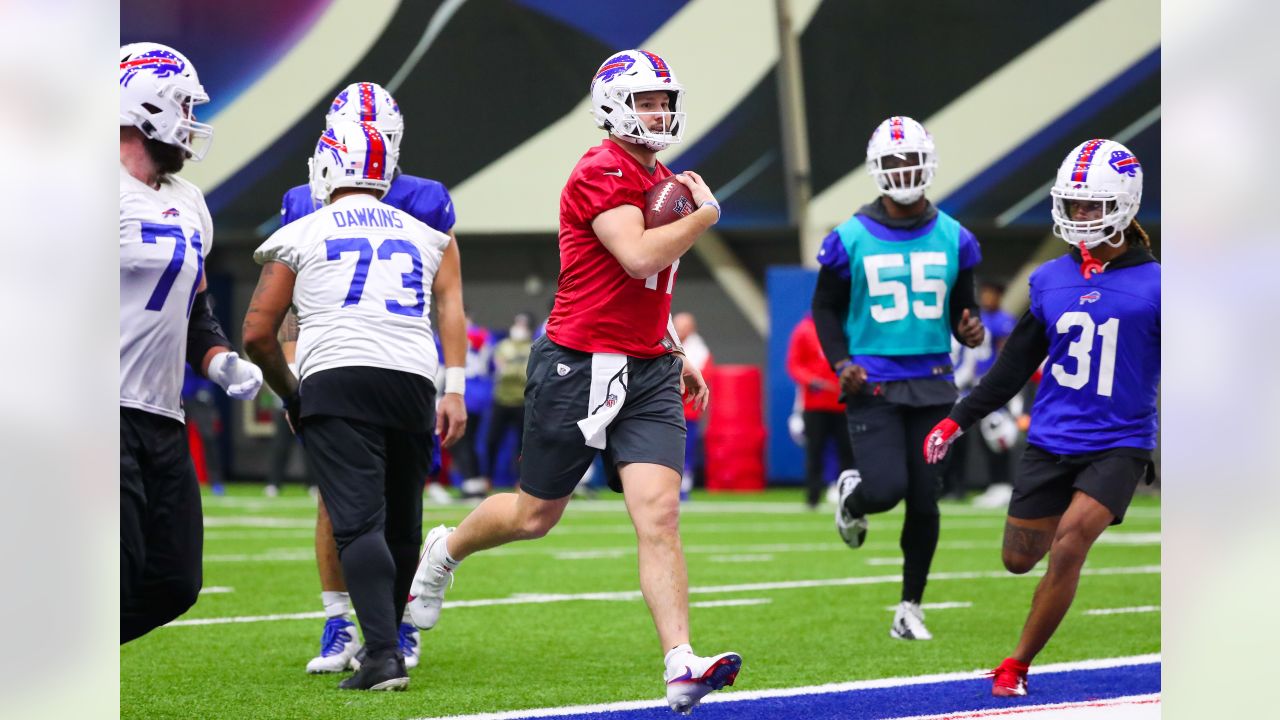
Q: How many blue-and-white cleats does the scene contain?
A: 2